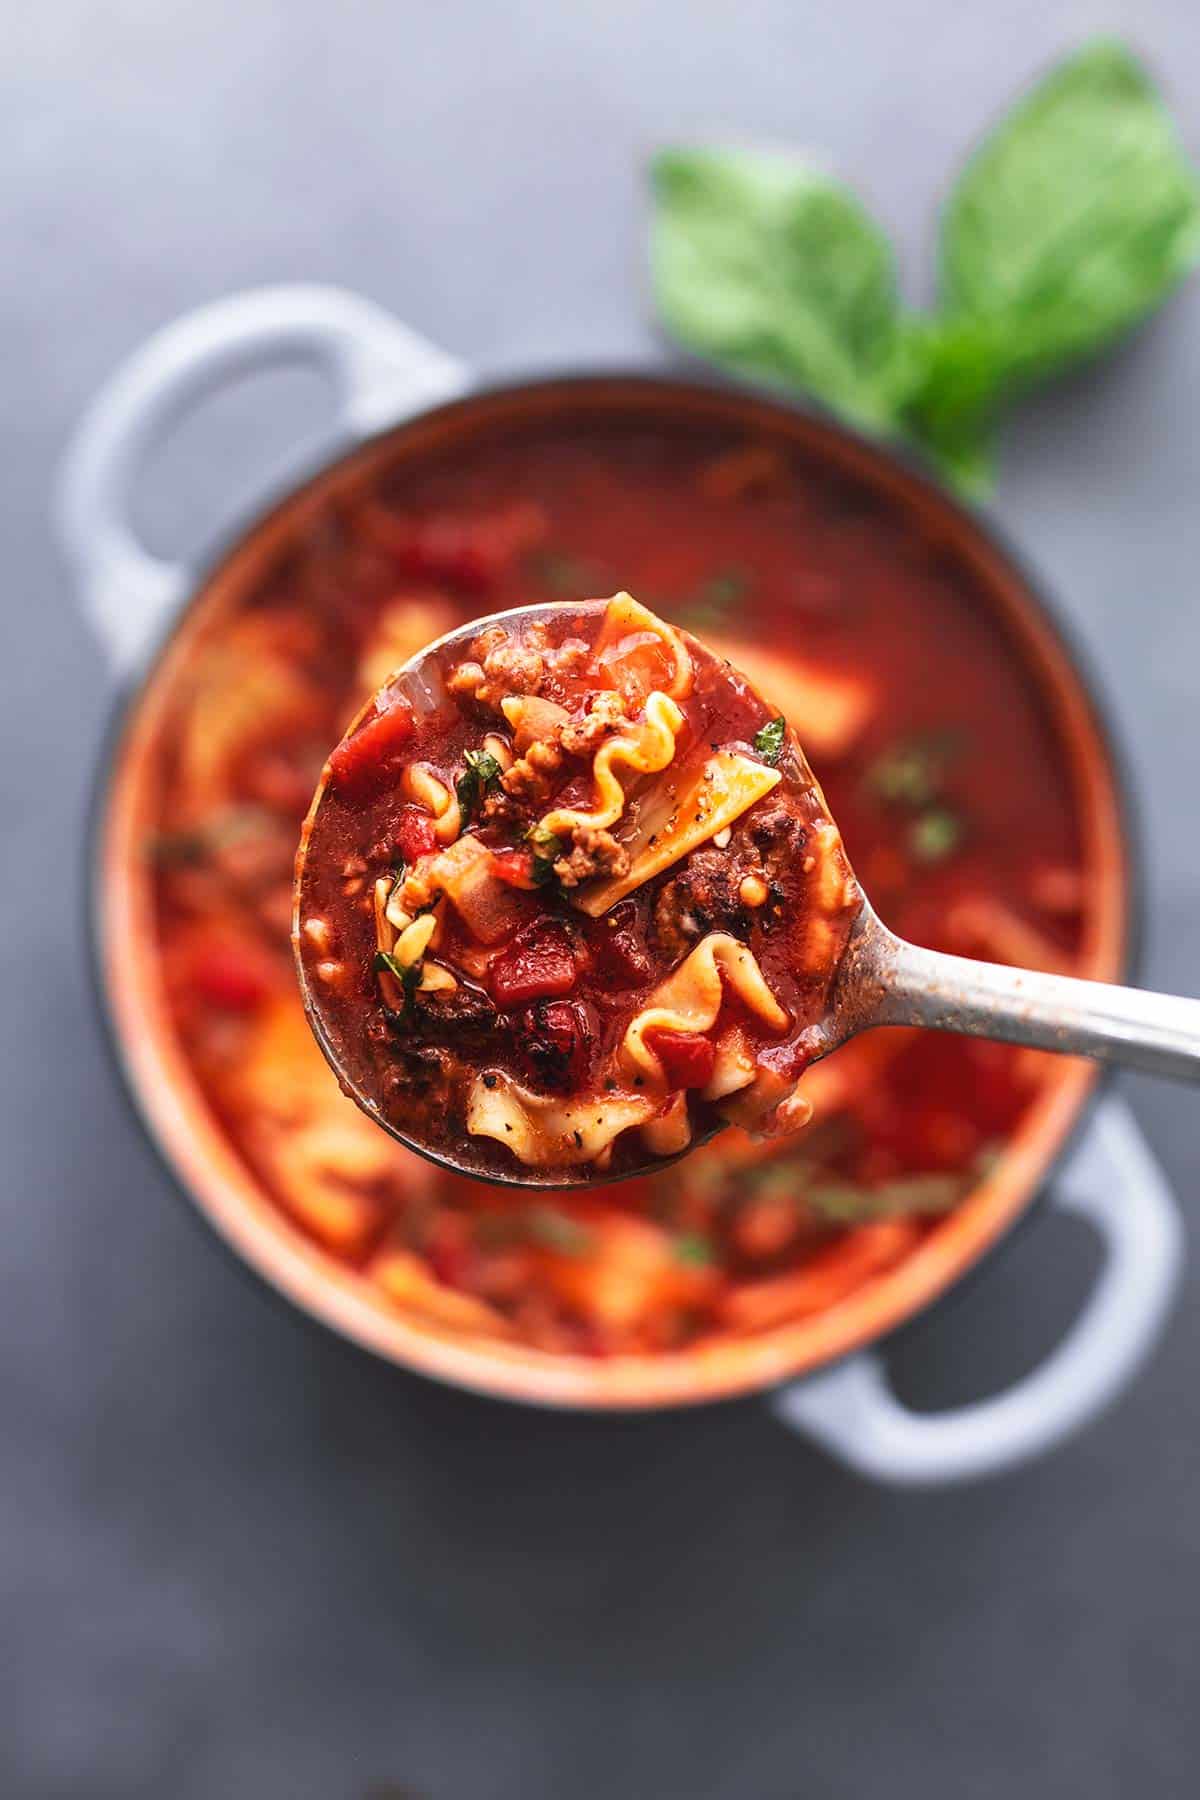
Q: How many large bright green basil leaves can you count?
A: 2